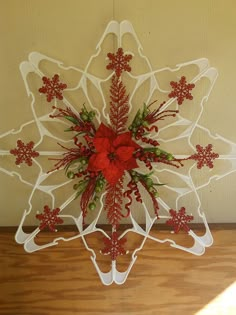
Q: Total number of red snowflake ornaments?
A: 8